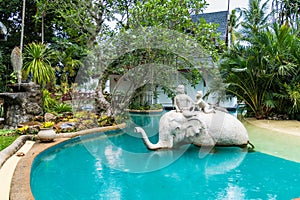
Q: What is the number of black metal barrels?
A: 0